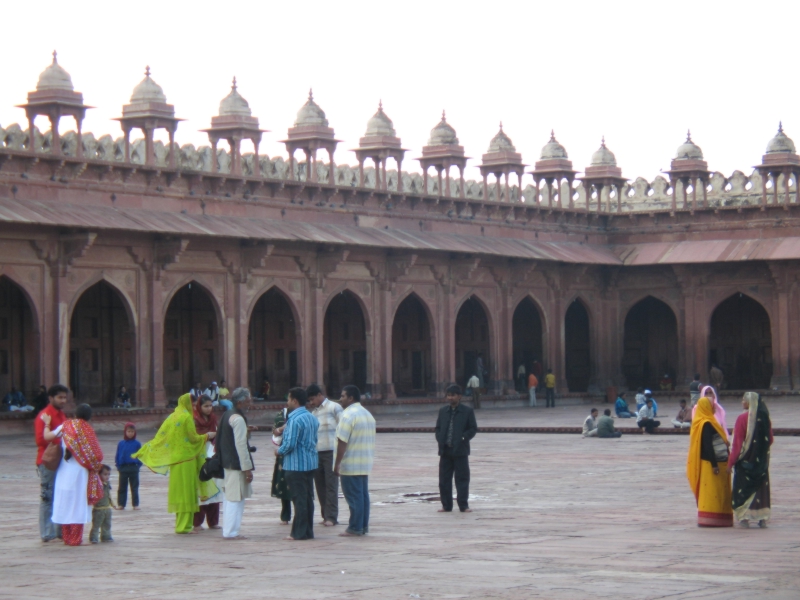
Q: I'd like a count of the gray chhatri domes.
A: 11